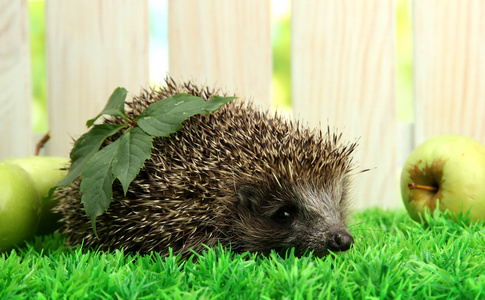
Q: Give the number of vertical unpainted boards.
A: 5